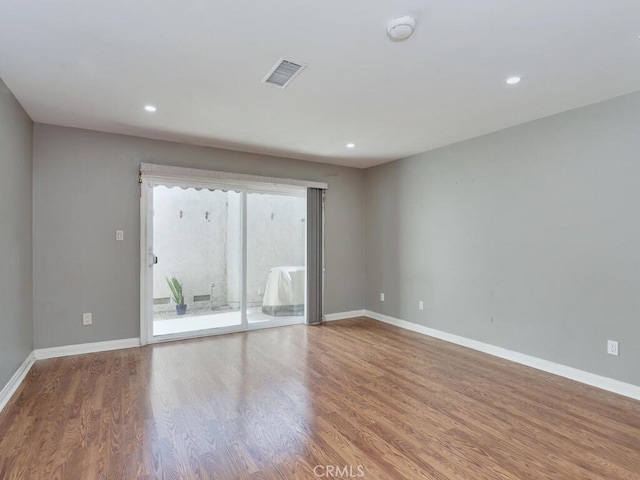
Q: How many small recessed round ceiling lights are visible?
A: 3